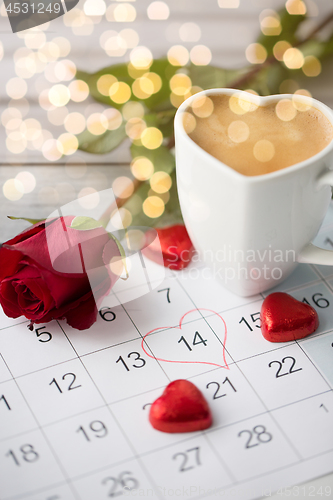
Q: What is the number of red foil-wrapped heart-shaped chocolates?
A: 3